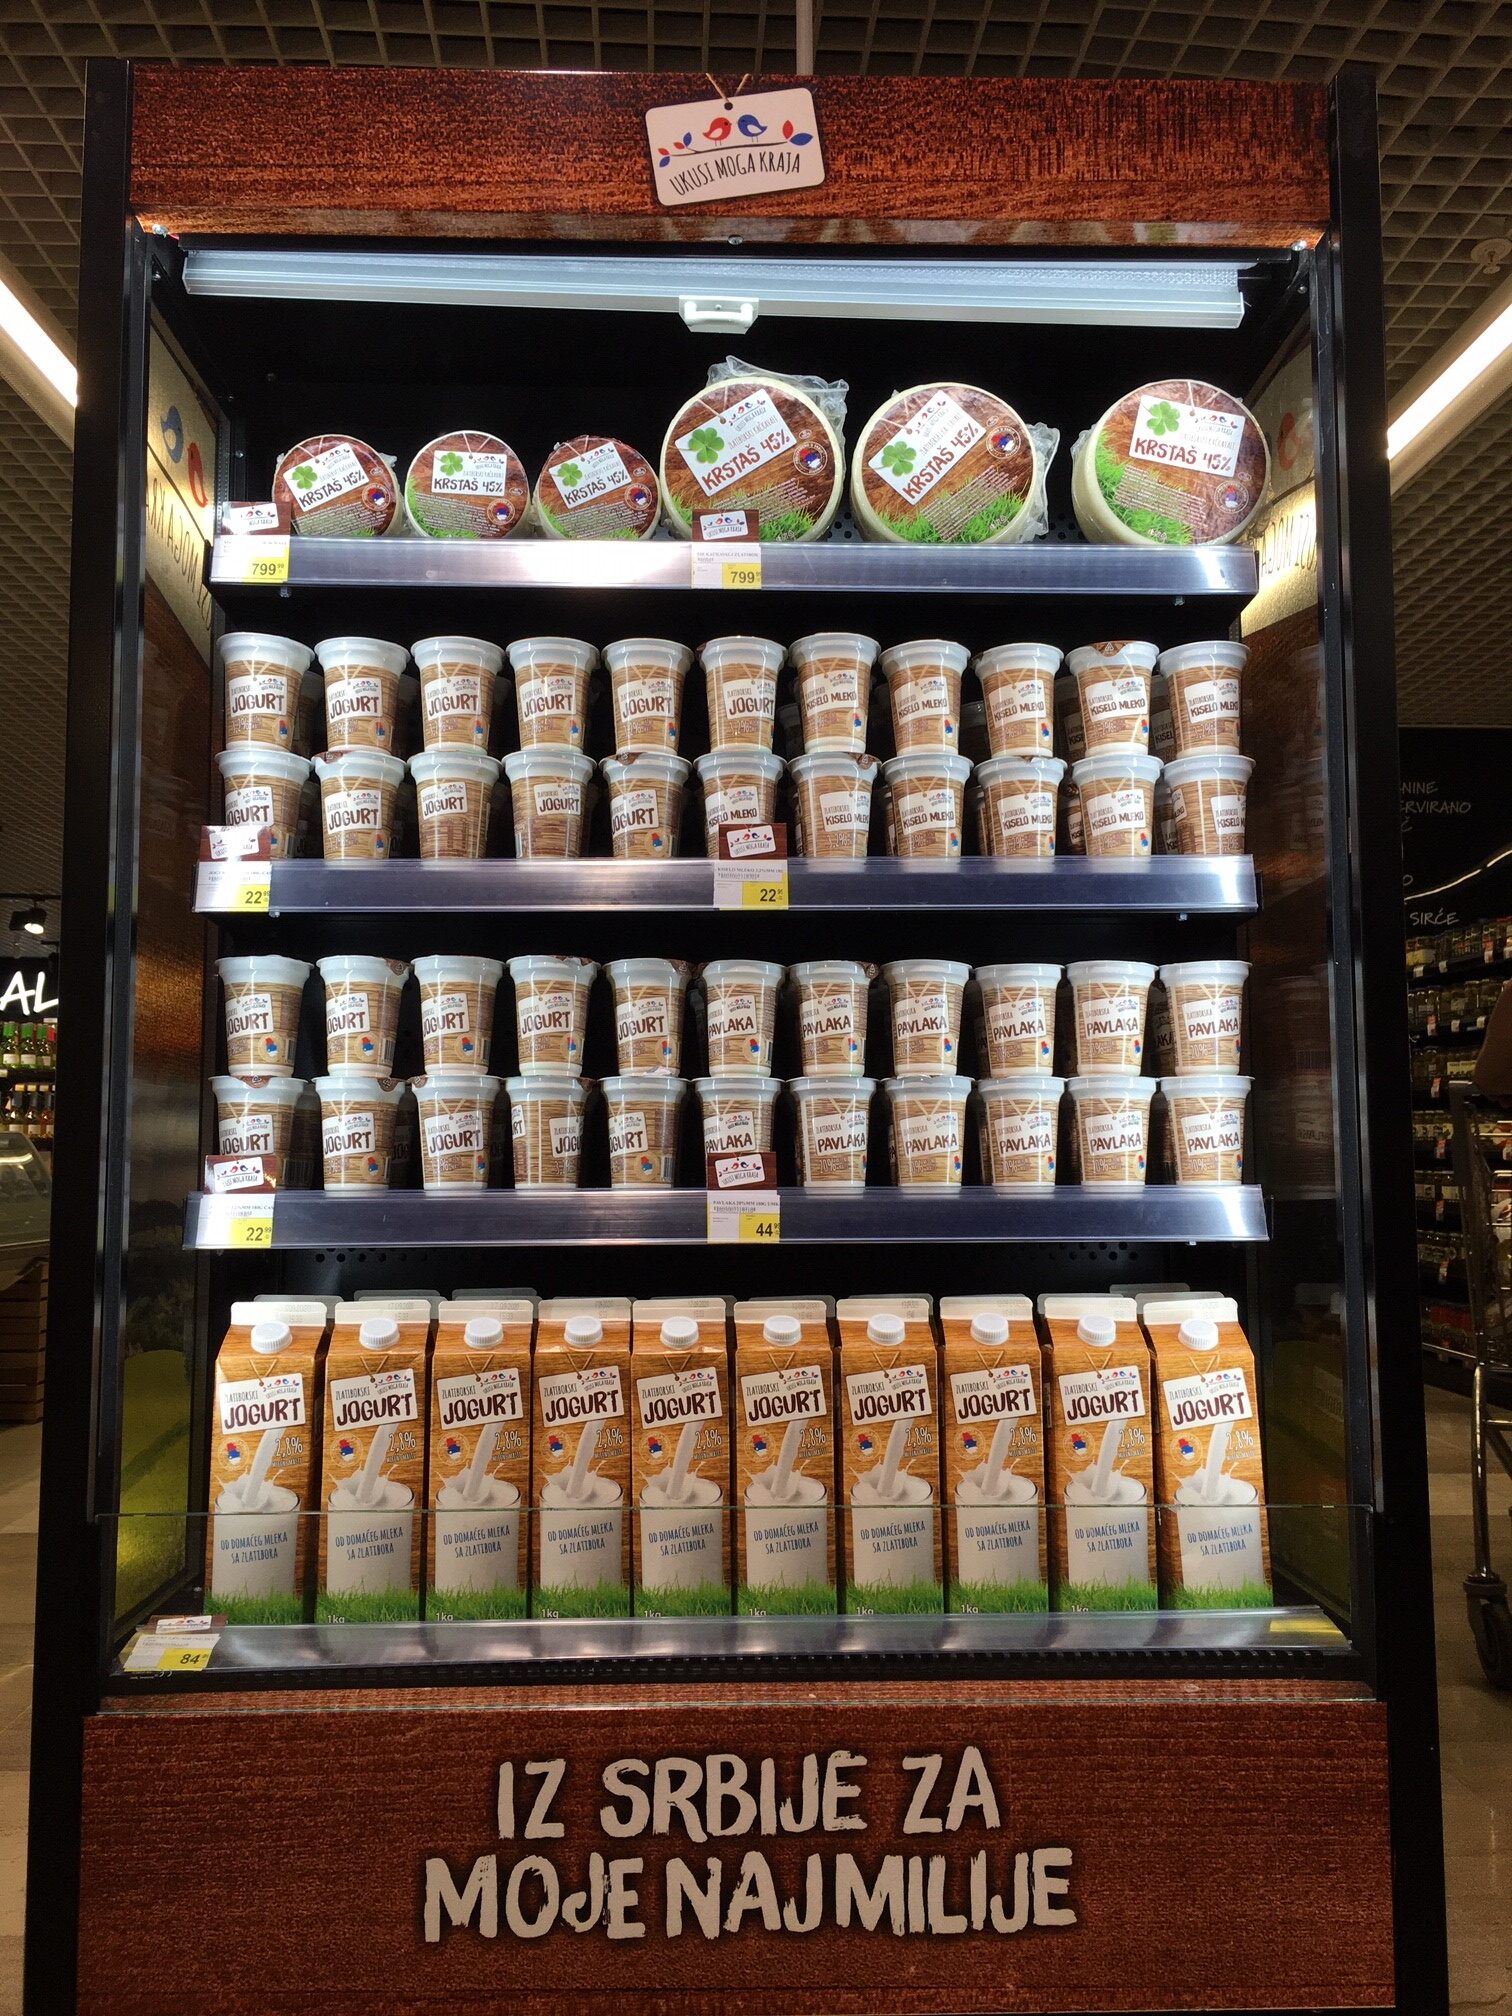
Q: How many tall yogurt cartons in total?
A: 10